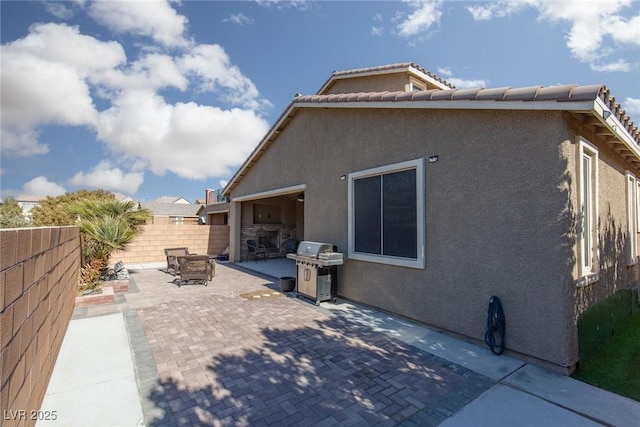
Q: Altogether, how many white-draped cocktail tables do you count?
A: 0